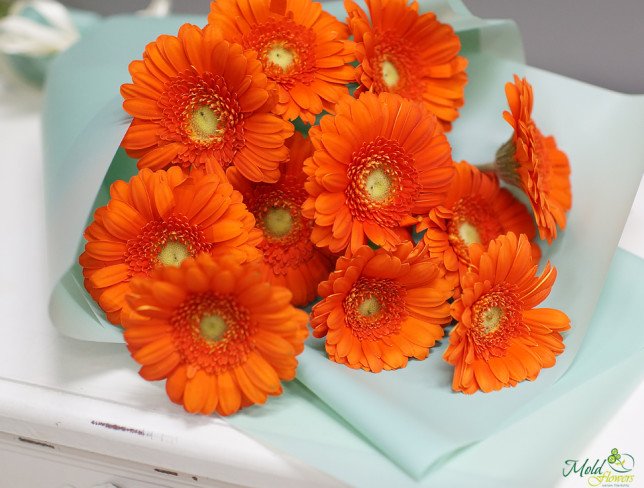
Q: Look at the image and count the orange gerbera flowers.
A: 11